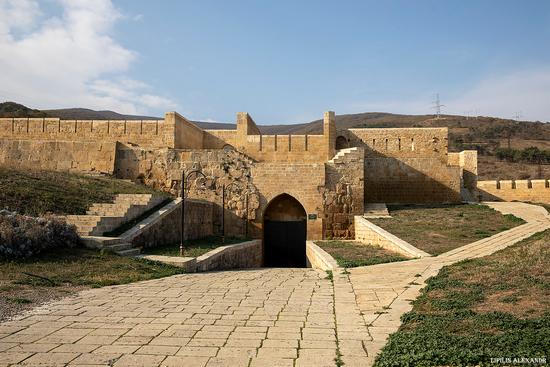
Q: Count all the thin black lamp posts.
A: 3